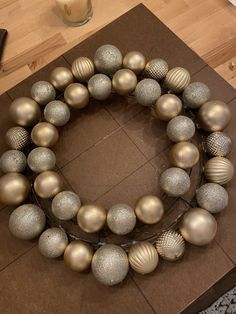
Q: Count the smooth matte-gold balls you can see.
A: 15